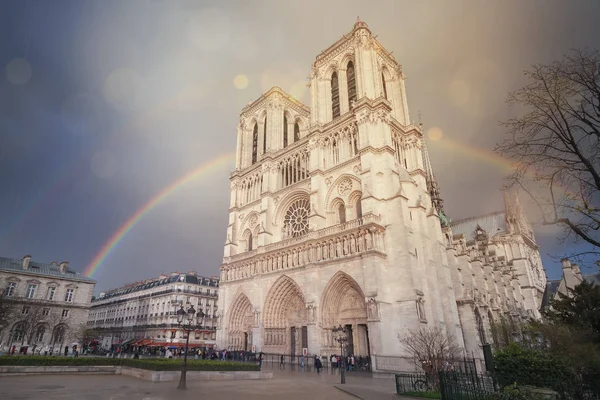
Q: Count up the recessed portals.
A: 3